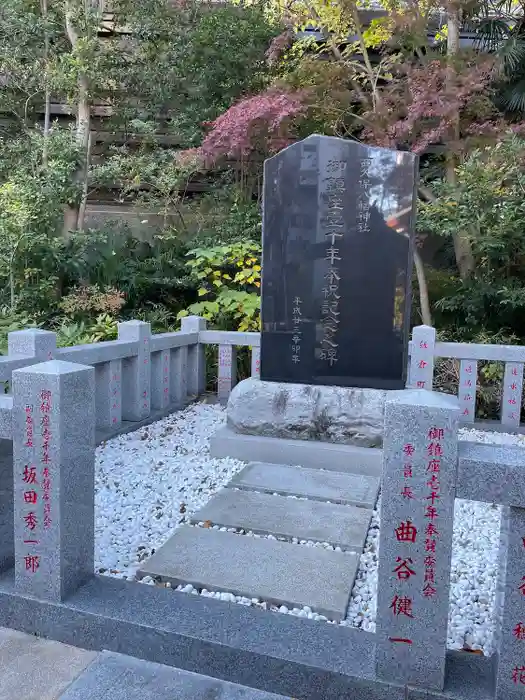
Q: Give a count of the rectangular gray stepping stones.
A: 3